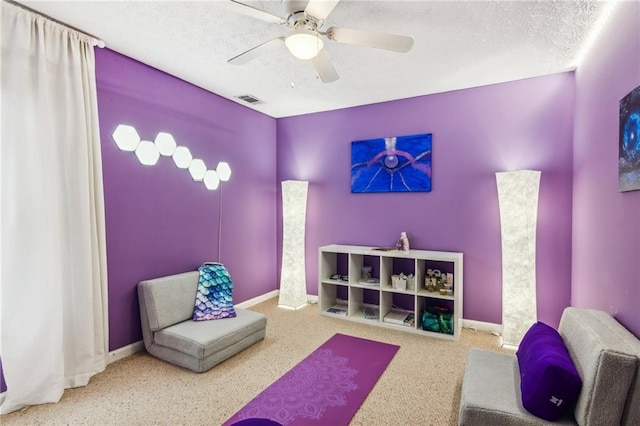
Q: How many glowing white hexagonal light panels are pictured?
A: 7